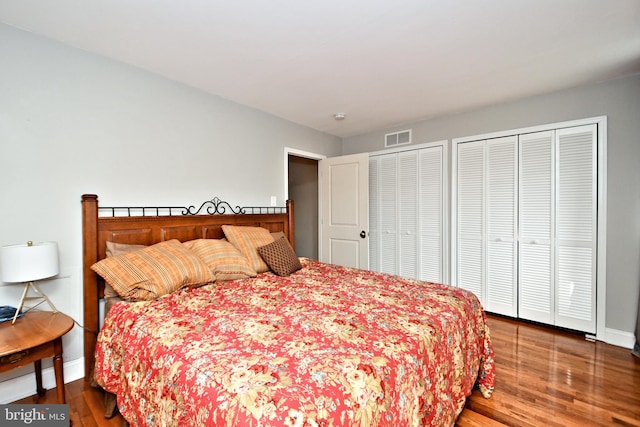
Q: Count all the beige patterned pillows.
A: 3